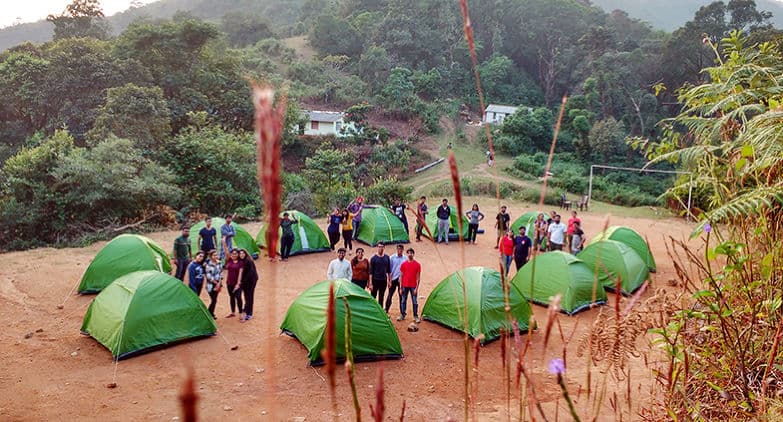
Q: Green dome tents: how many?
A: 12